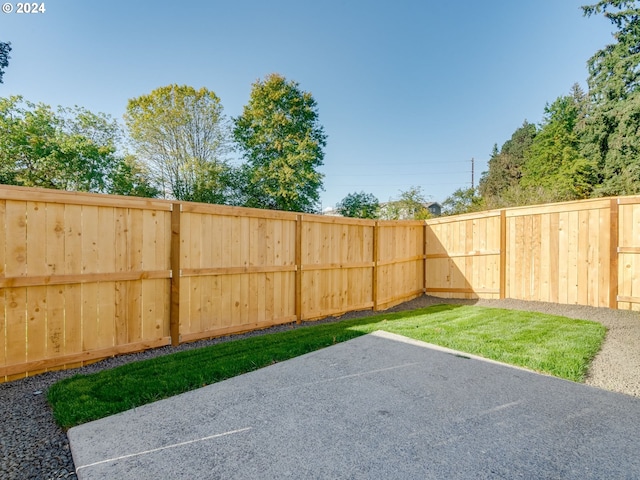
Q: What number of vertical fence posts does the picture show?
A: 6